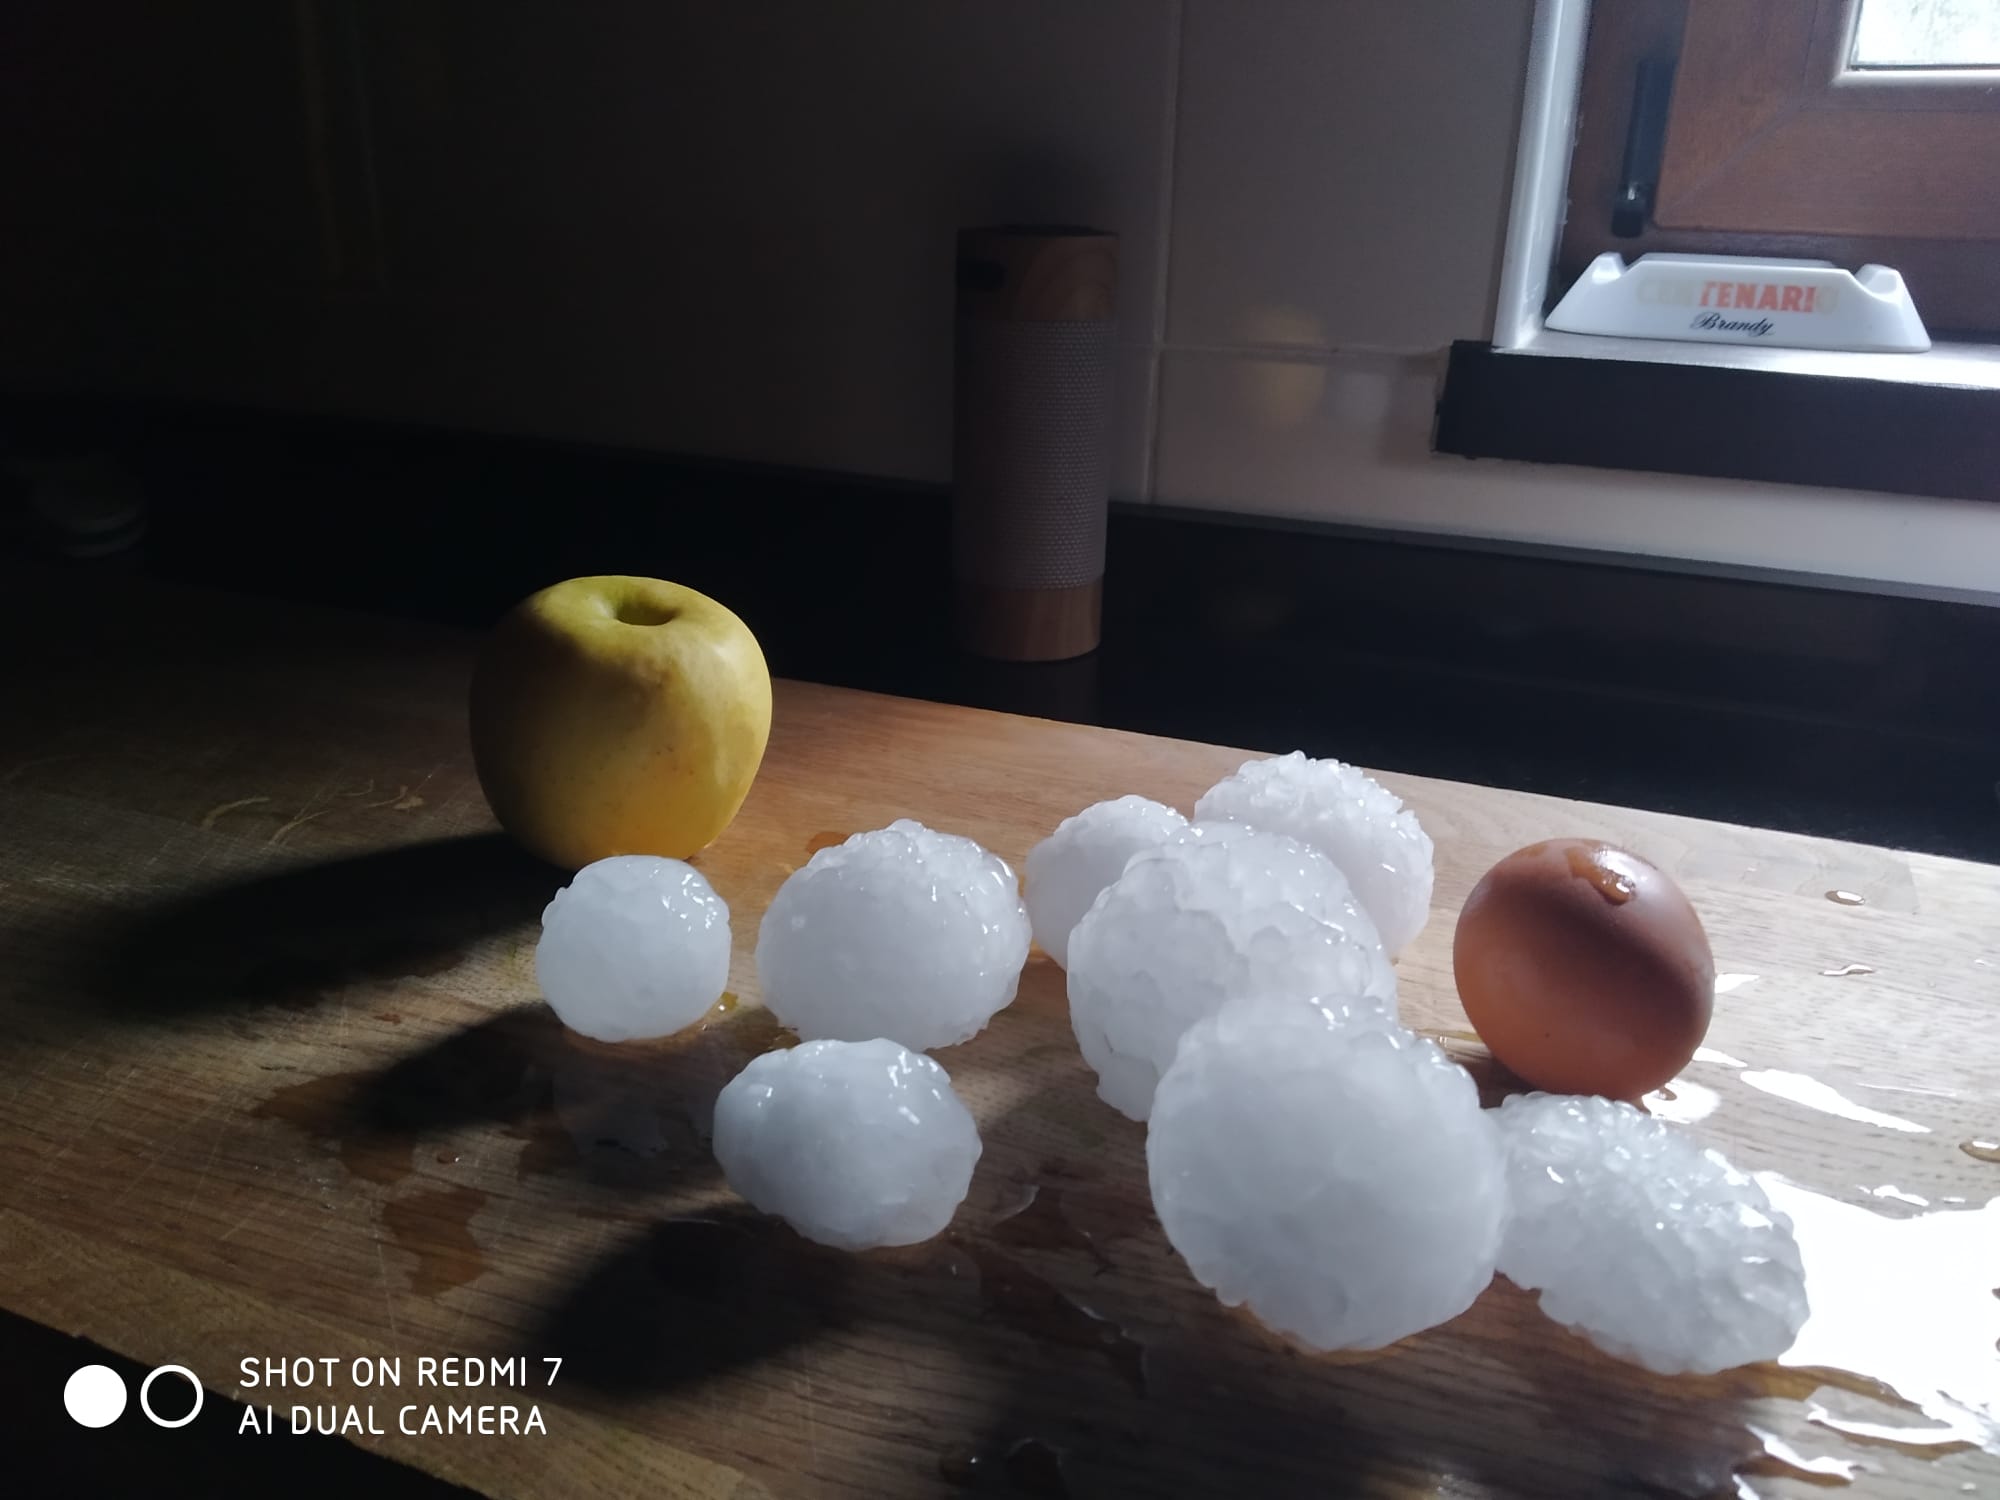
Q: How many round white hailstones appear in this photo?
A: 8